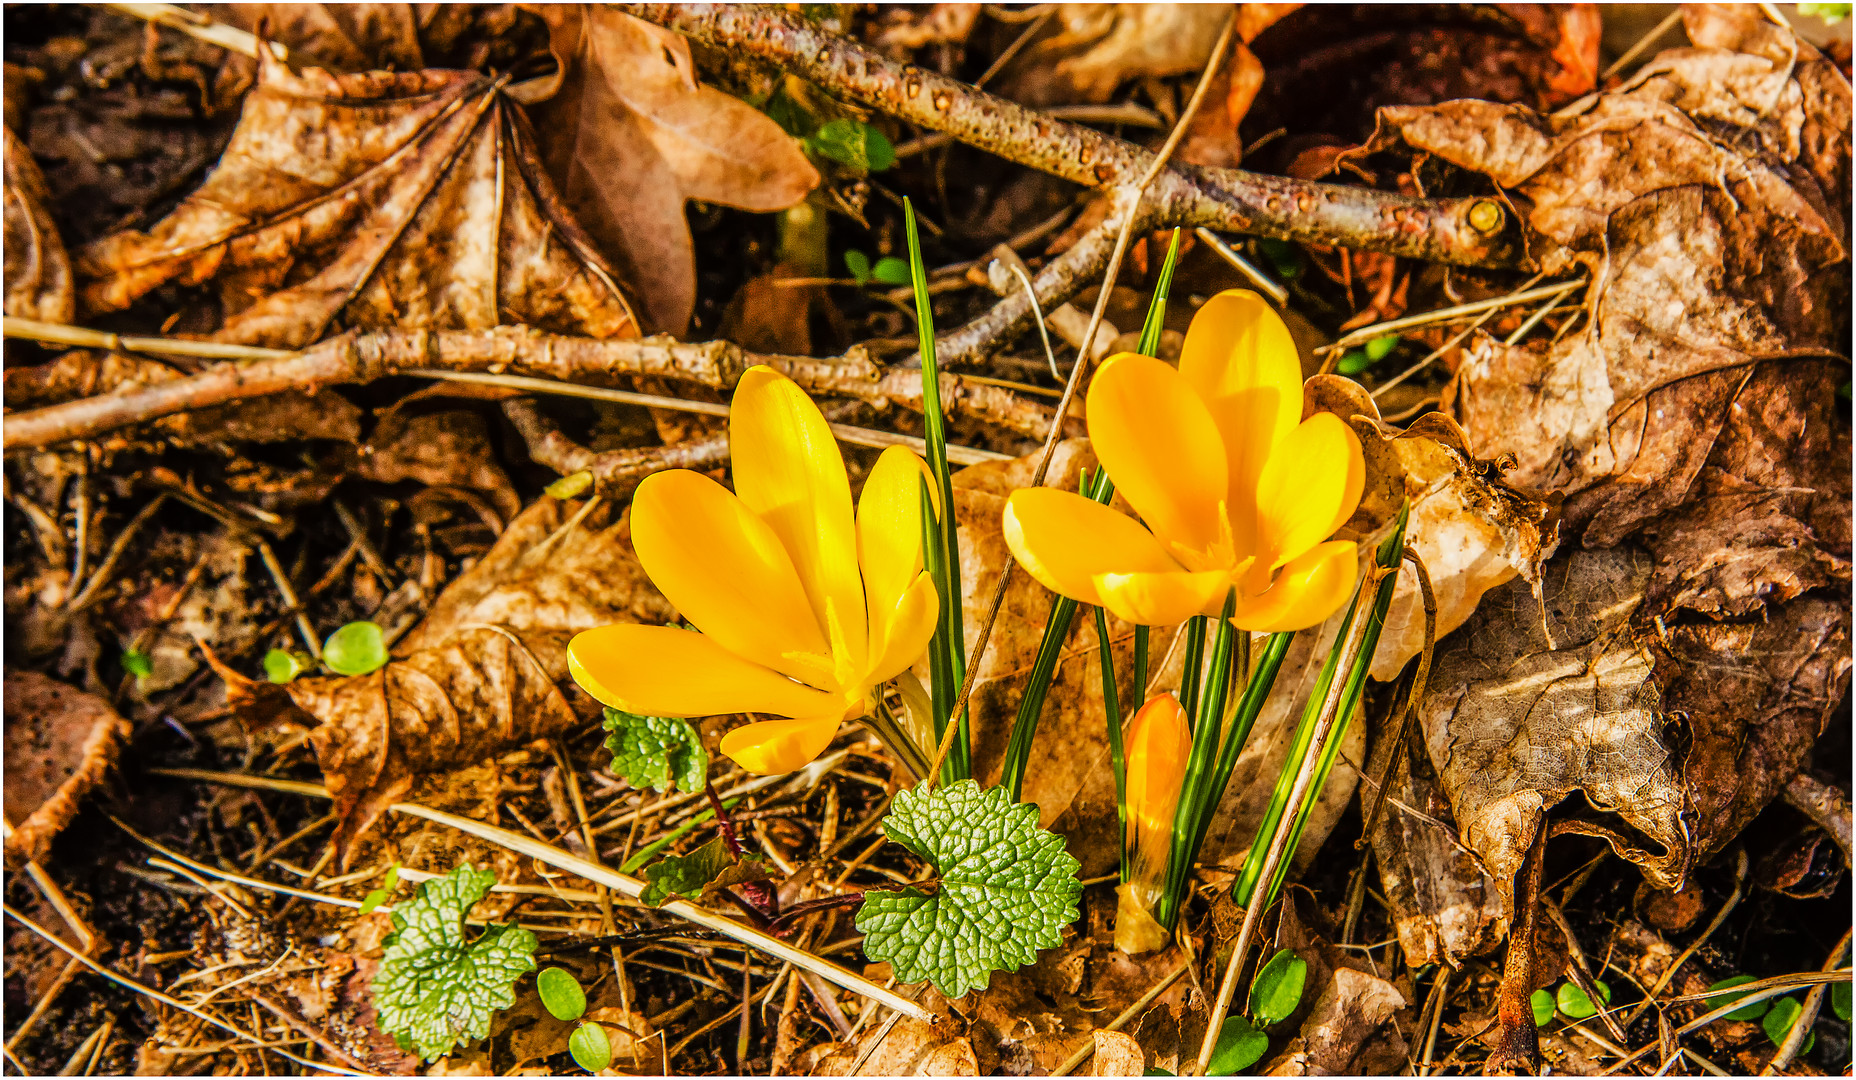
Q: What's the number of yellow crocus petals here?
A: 12